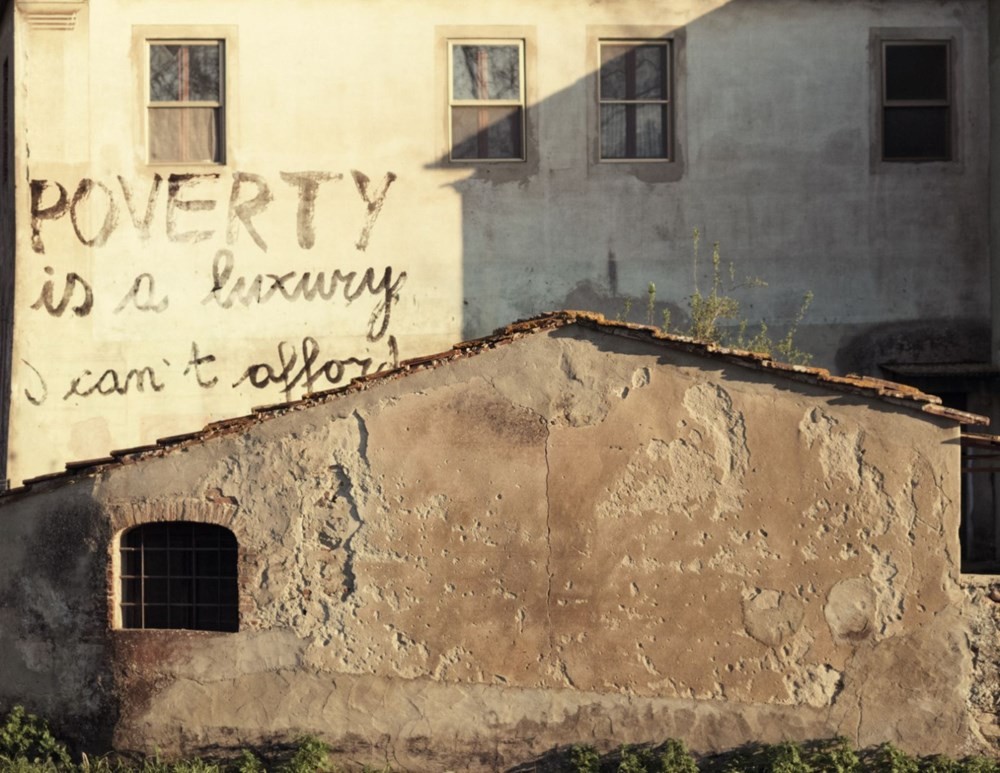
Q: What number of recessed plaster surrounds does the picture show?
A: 4